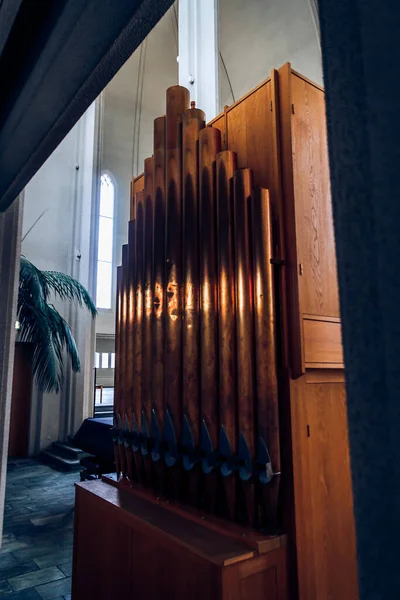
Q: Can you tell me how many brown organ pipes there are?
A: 12